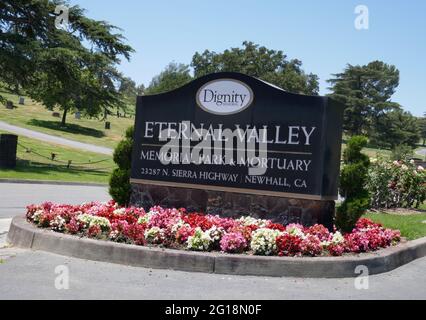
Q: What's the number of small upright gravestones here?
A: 5